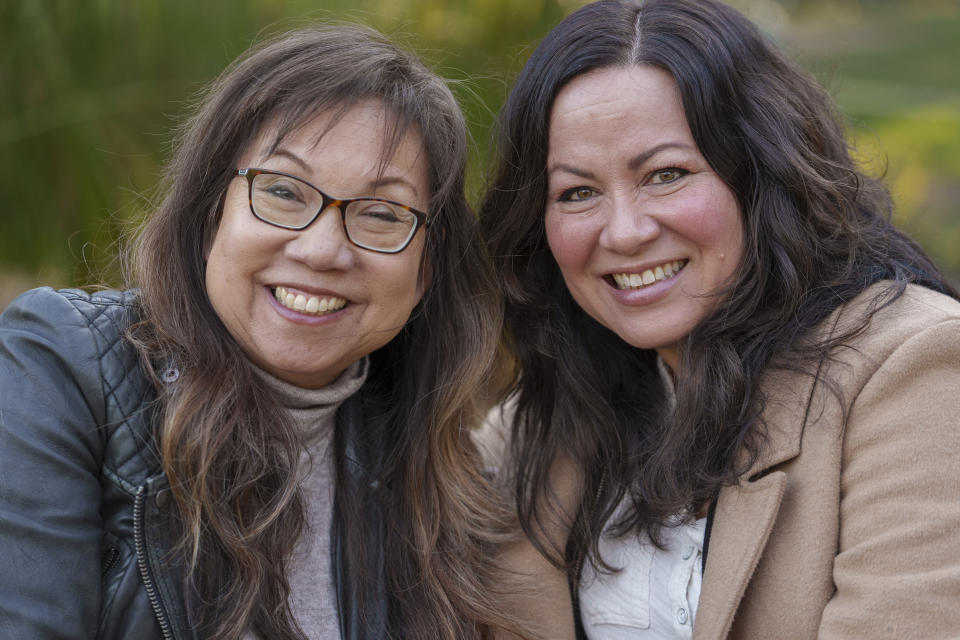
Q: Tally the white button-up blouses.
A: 1